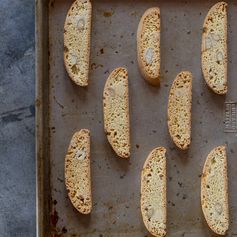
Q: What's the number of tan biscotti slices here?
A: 8